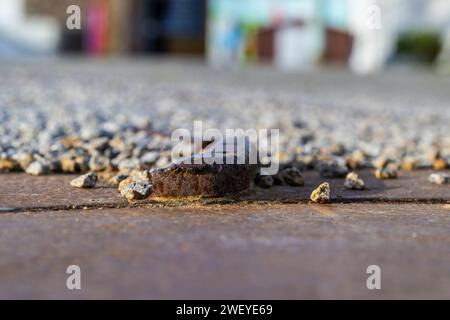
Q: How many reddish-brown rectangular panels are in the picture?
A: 2